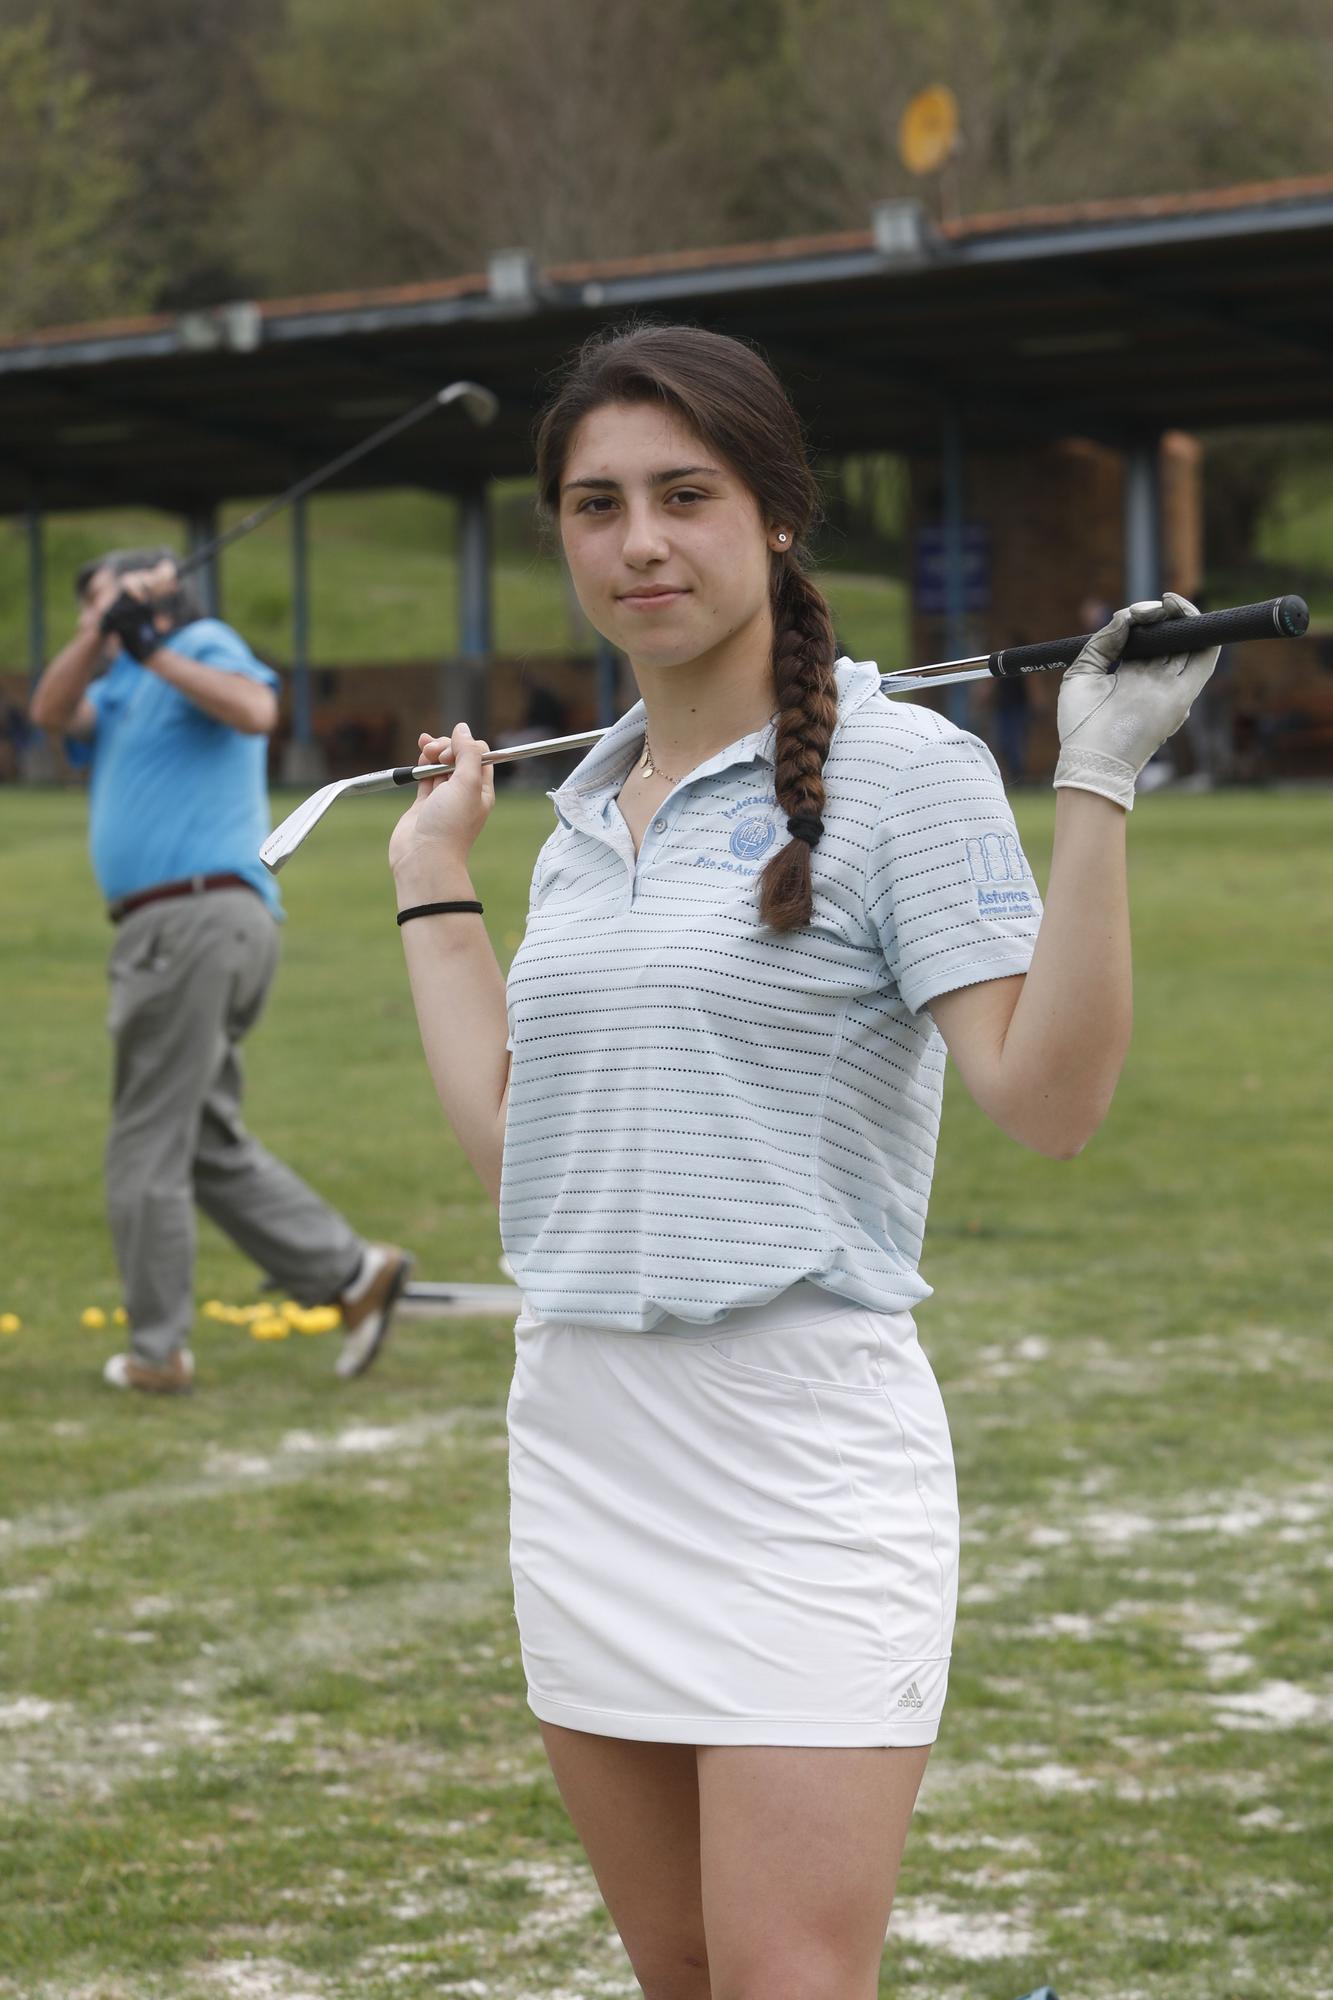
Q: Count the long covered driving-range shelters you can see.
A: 1